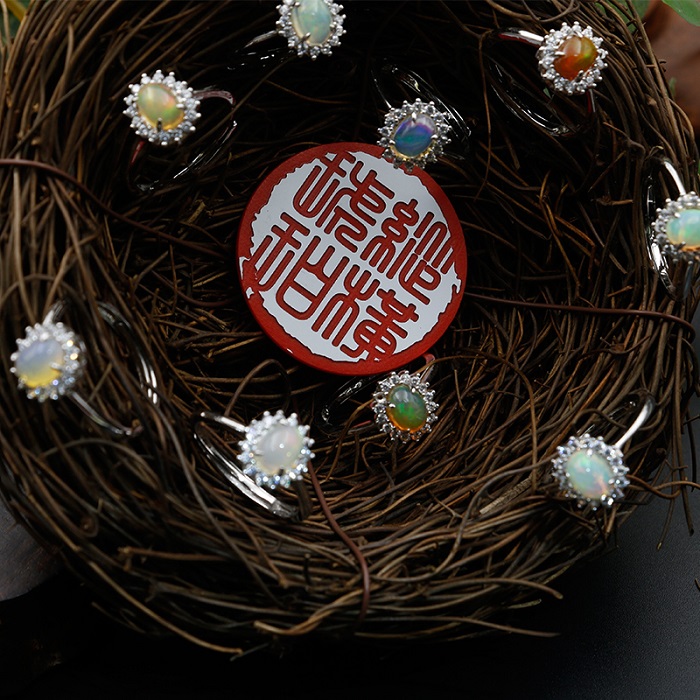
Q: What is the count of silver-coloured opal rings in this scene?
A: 9